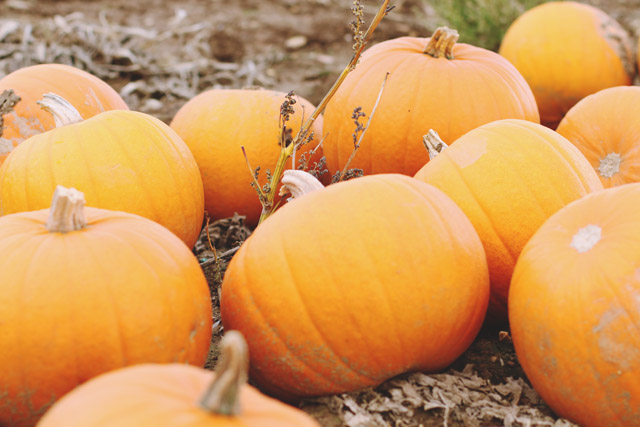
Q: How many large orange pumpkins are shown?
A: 11